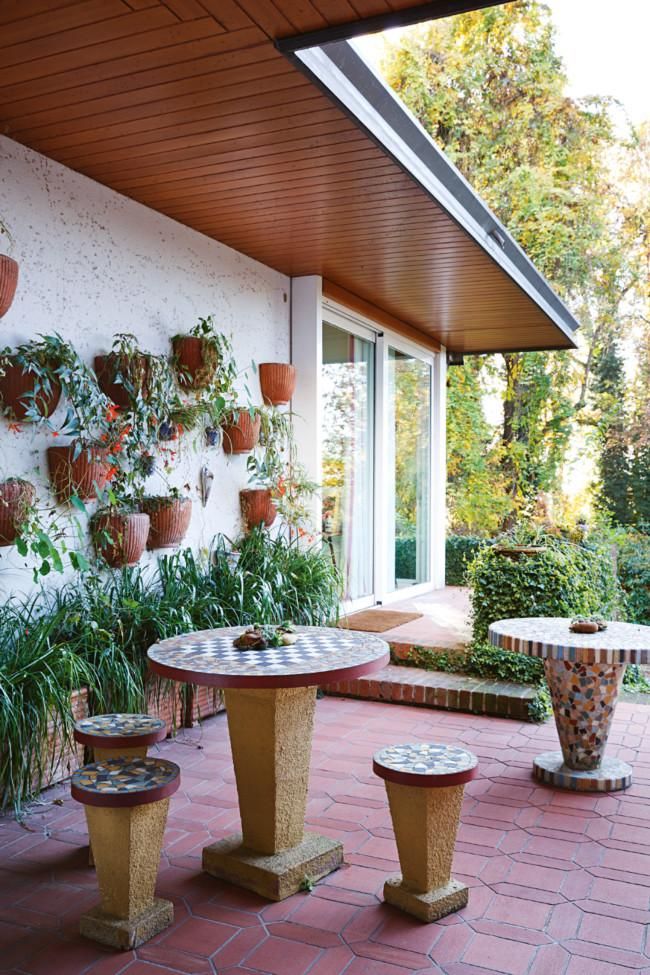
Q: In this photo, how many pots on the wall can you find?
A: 11